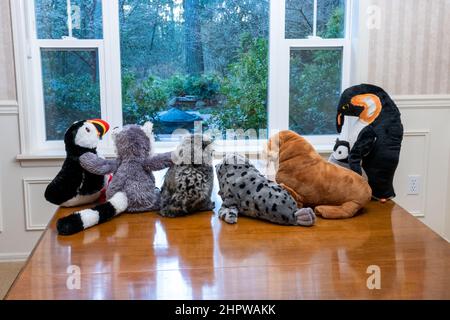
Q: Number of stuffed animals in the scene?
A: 7